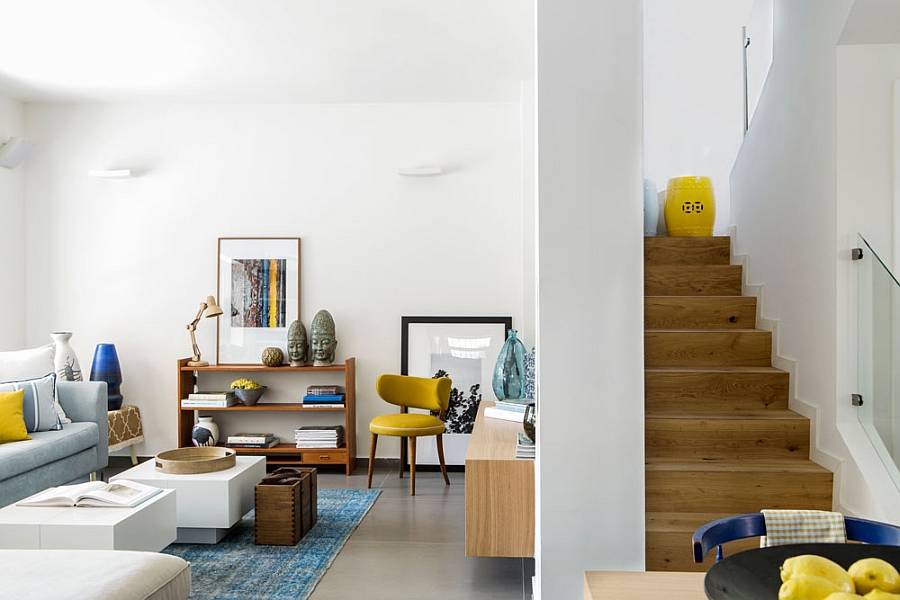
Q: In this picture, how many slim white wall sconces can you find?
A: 2